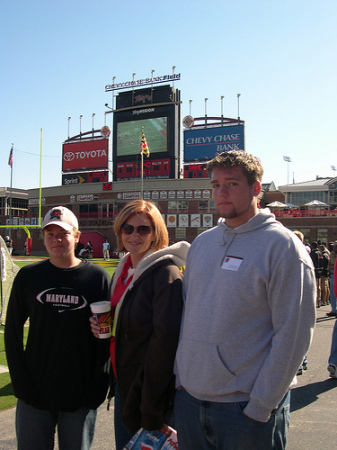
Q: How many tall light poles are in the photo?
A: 2